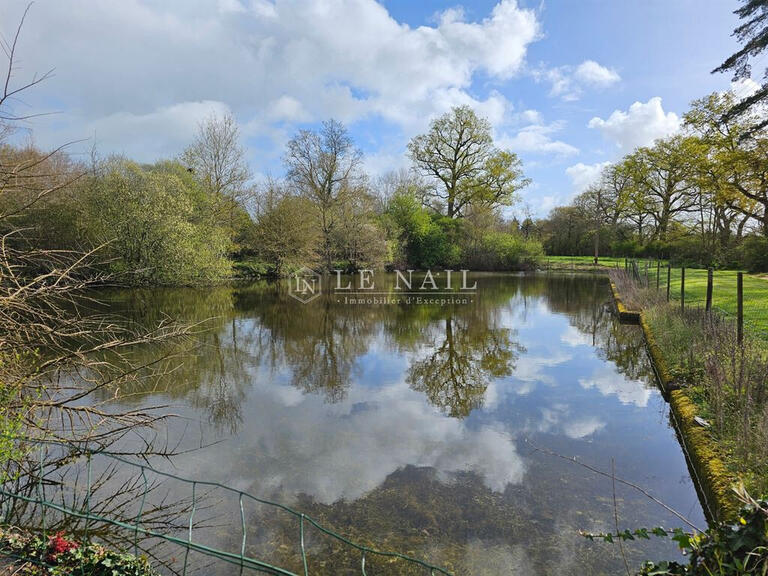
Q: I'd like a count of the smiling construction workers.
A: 0